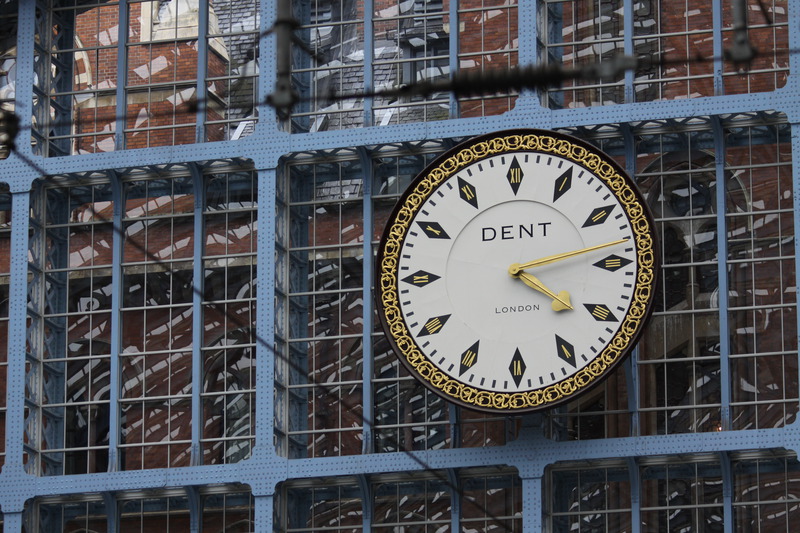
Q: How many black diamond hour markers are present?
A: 12